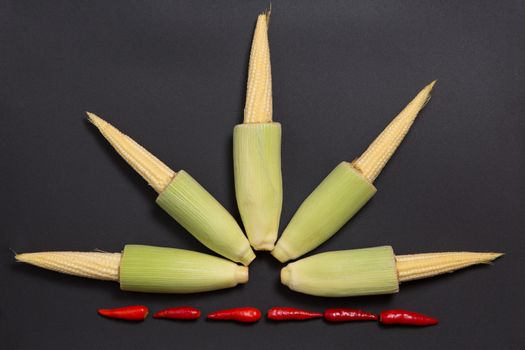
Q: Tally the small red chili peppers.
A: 6